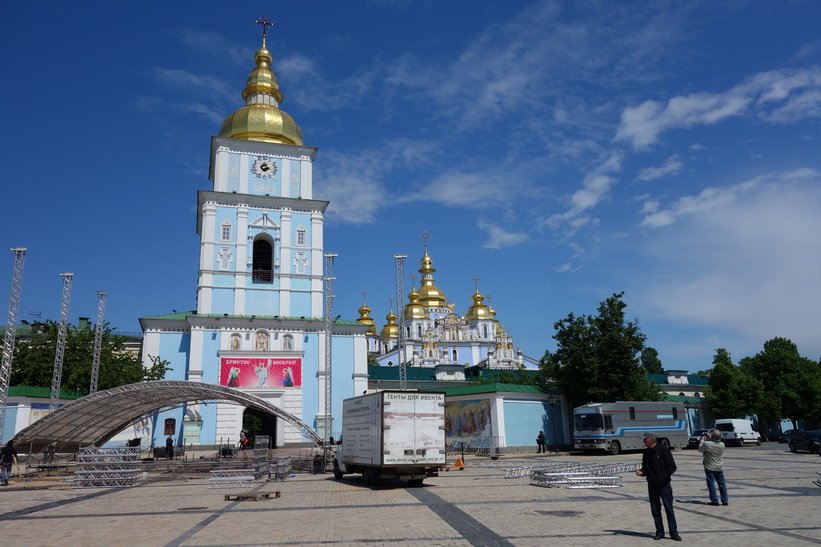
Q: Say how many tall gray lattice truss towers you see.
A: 5